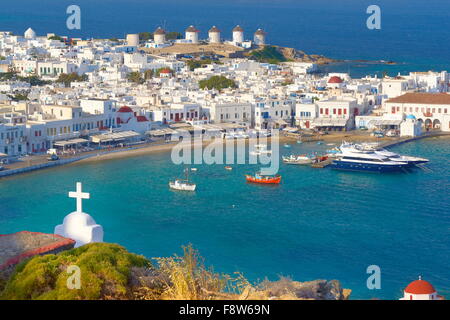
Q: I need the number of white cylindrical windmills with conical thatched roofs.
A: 5